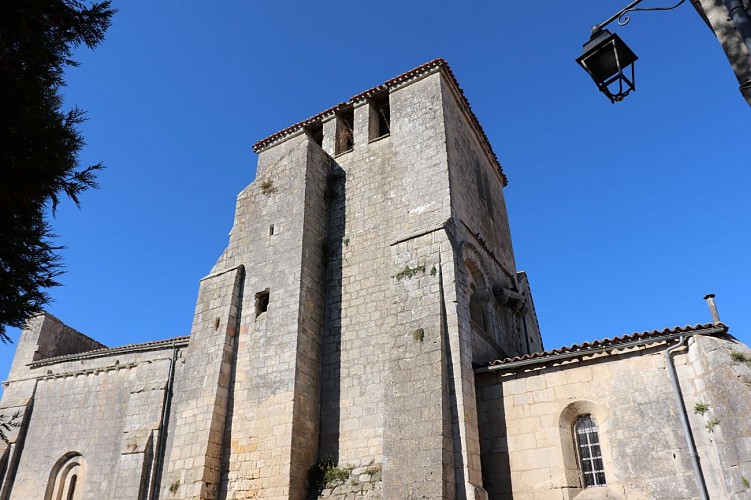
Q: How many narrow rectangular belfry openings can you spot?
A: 3